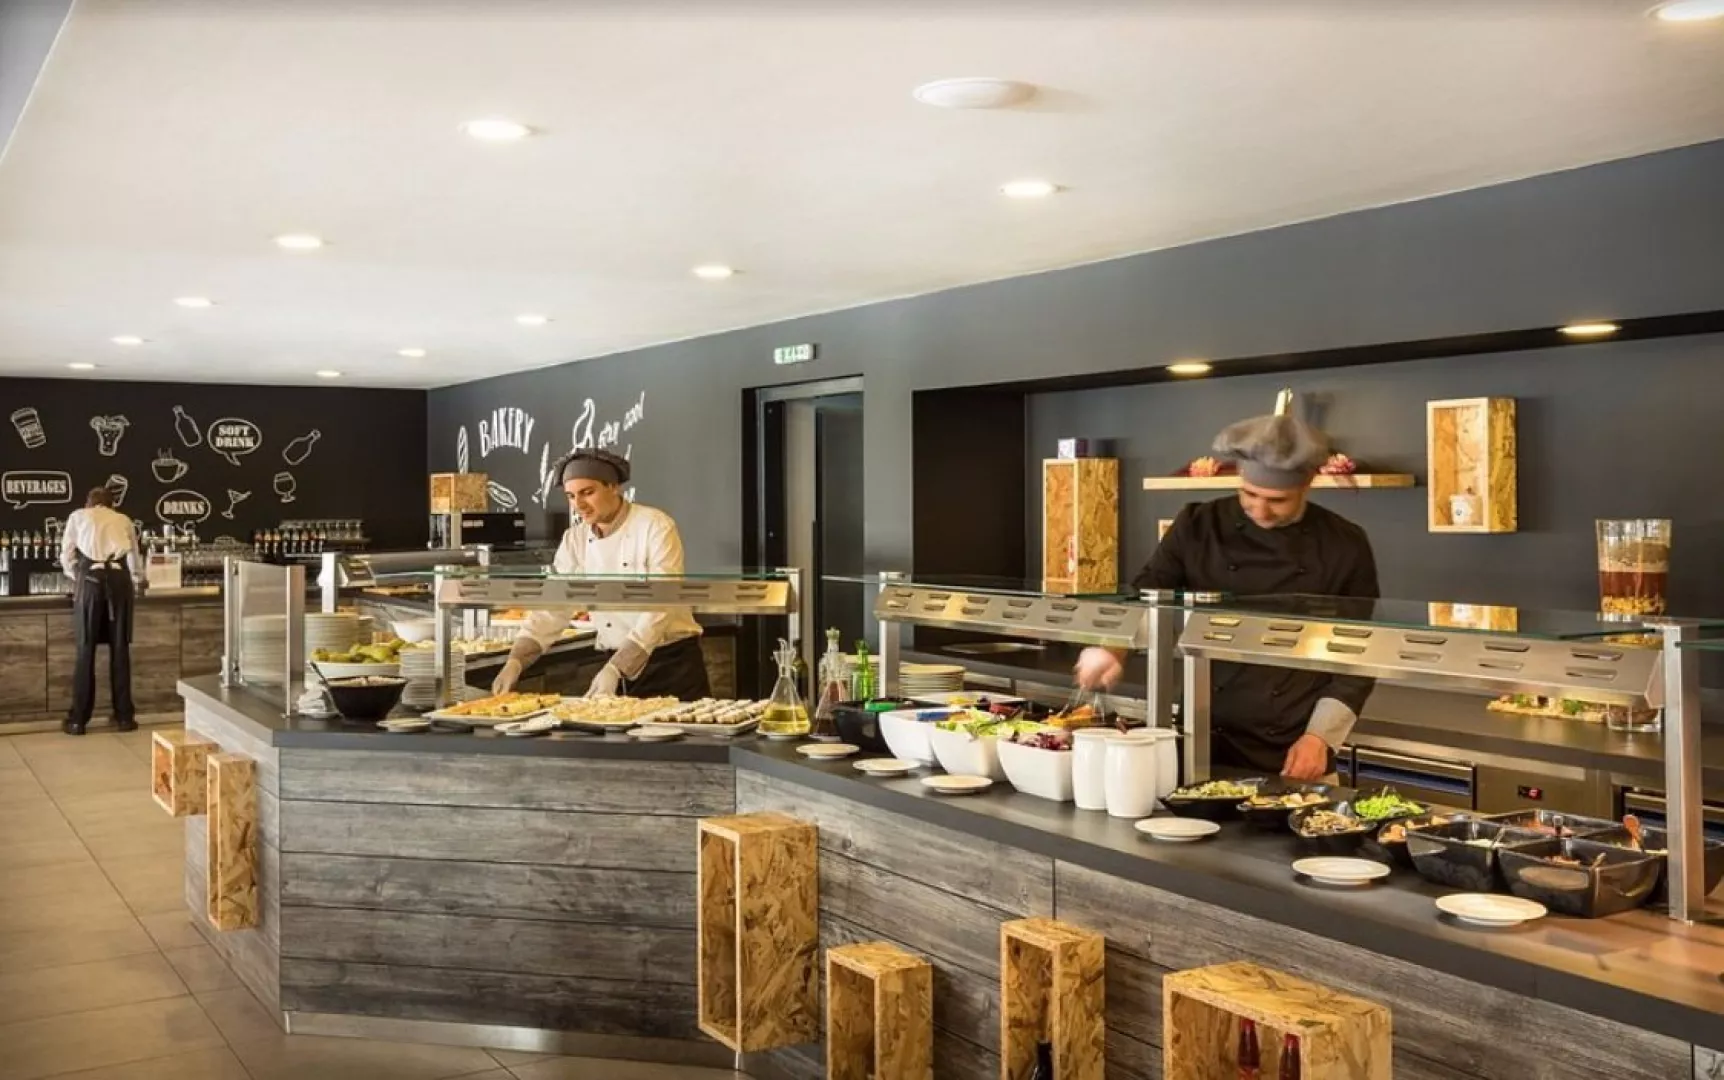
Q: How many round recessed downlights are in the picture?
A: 13